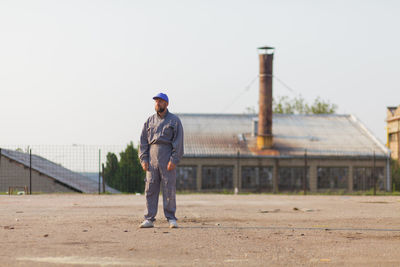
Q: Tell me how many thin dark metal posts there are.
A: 5